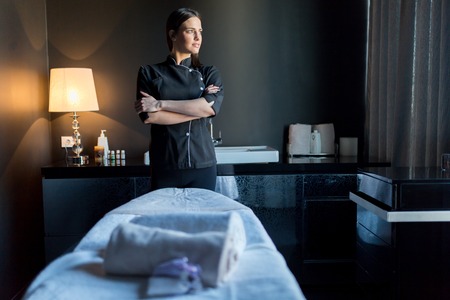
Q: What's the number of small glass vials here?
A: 4